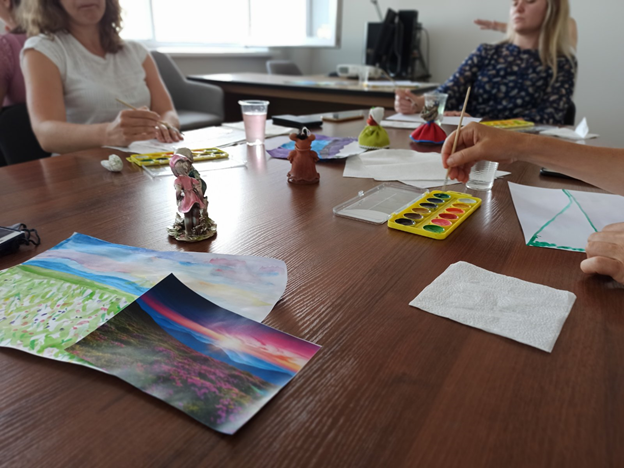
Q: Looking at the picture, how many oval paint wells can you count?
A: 12